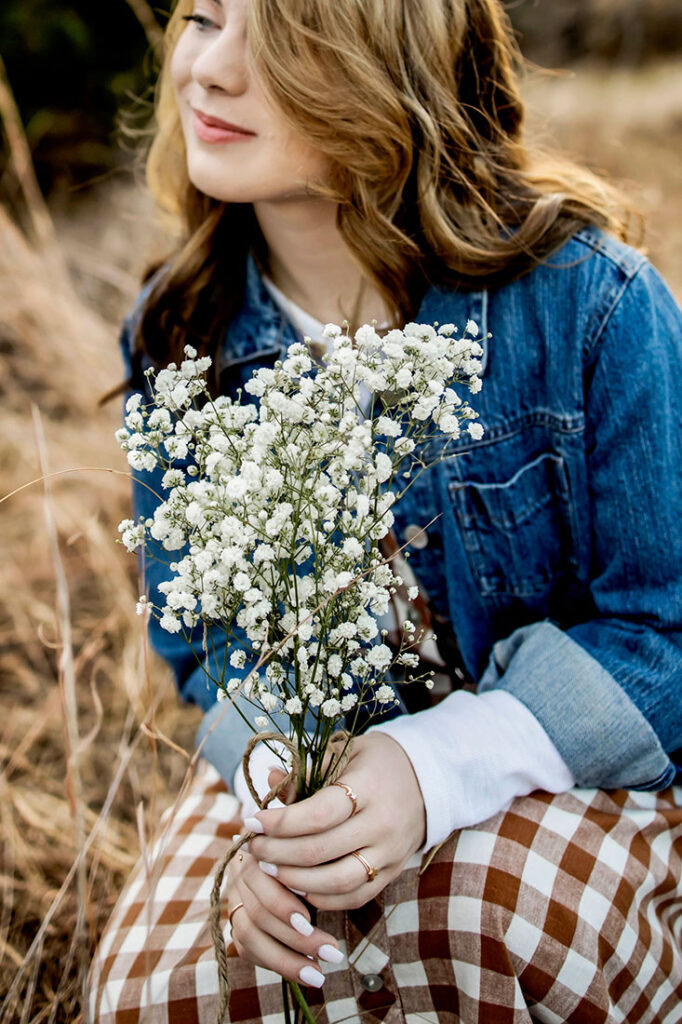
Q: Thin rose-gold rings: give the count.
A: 3